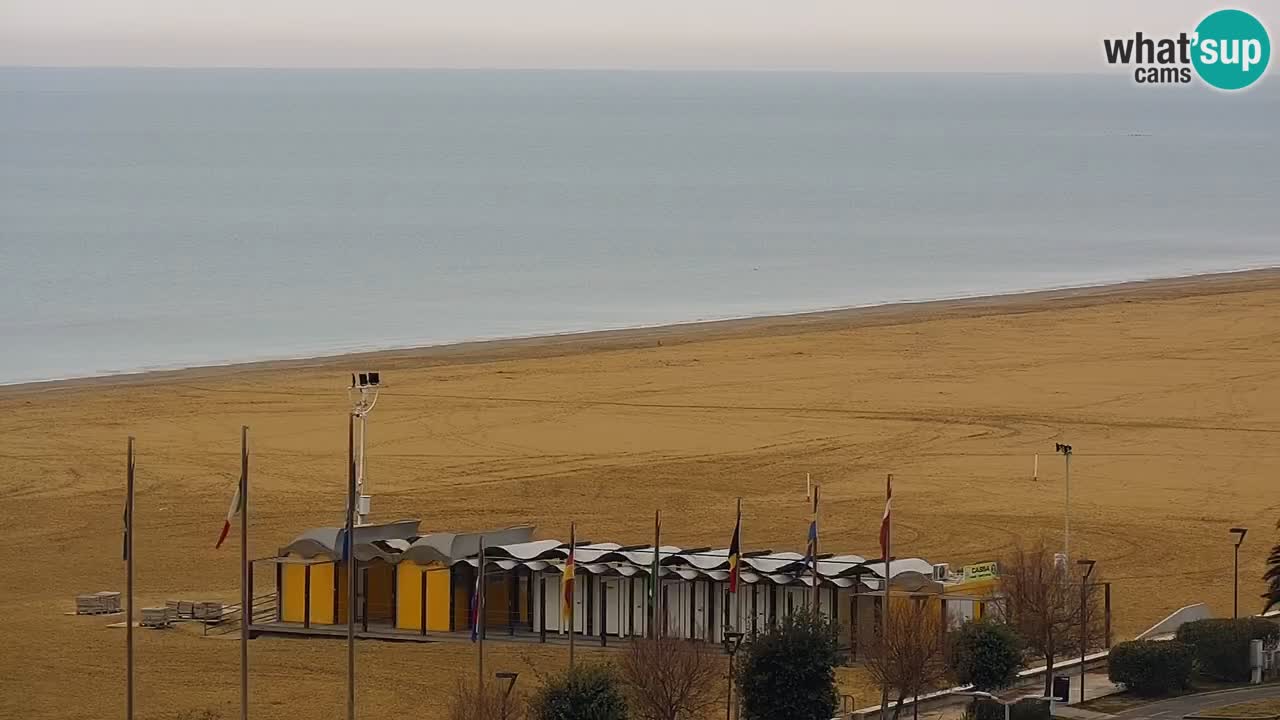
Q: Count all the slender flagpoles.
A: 9